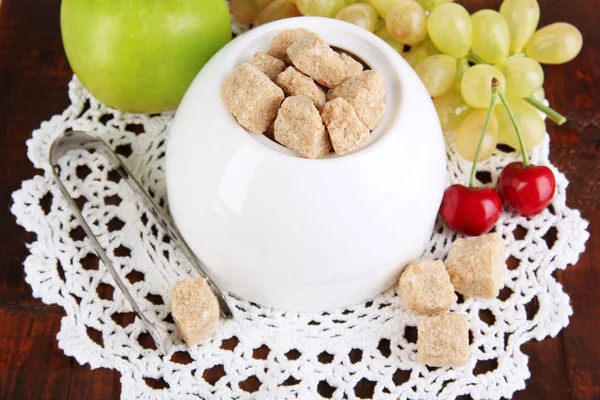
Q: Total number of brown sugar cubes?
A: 13